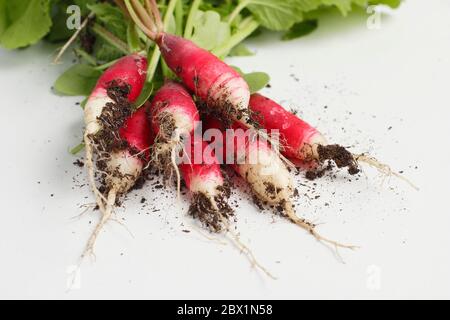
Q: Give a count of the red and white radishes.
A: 7